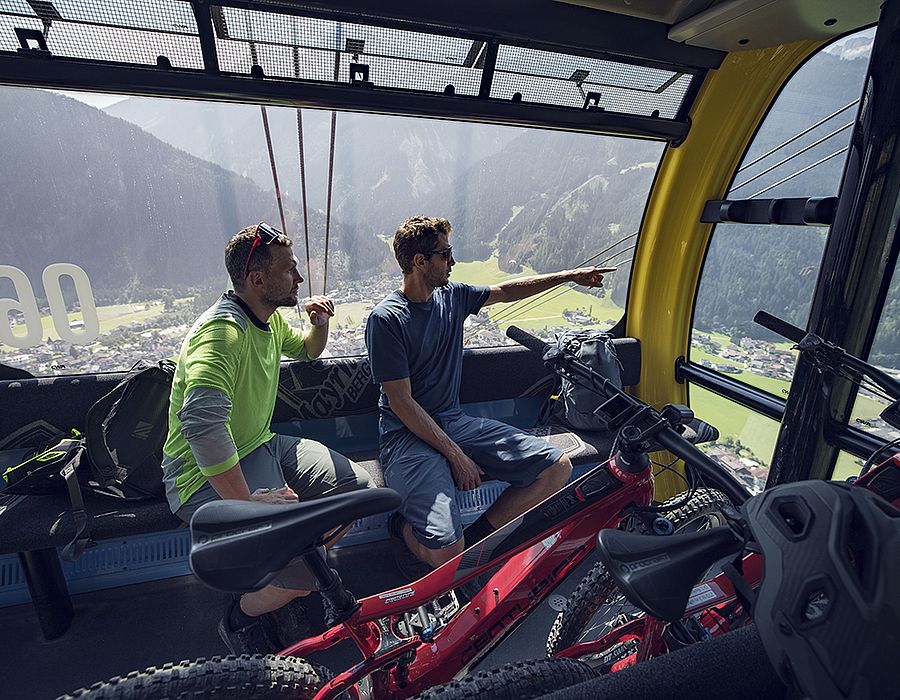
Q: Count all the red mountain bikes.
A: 2